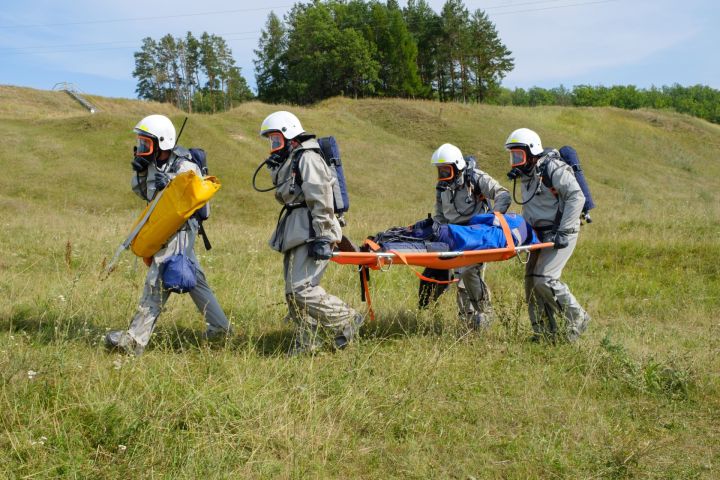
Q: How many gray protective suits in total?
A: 4